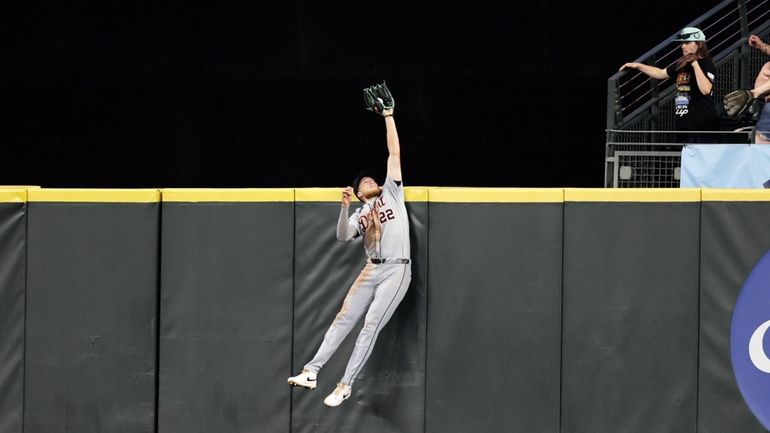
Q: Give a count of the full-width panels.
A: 5